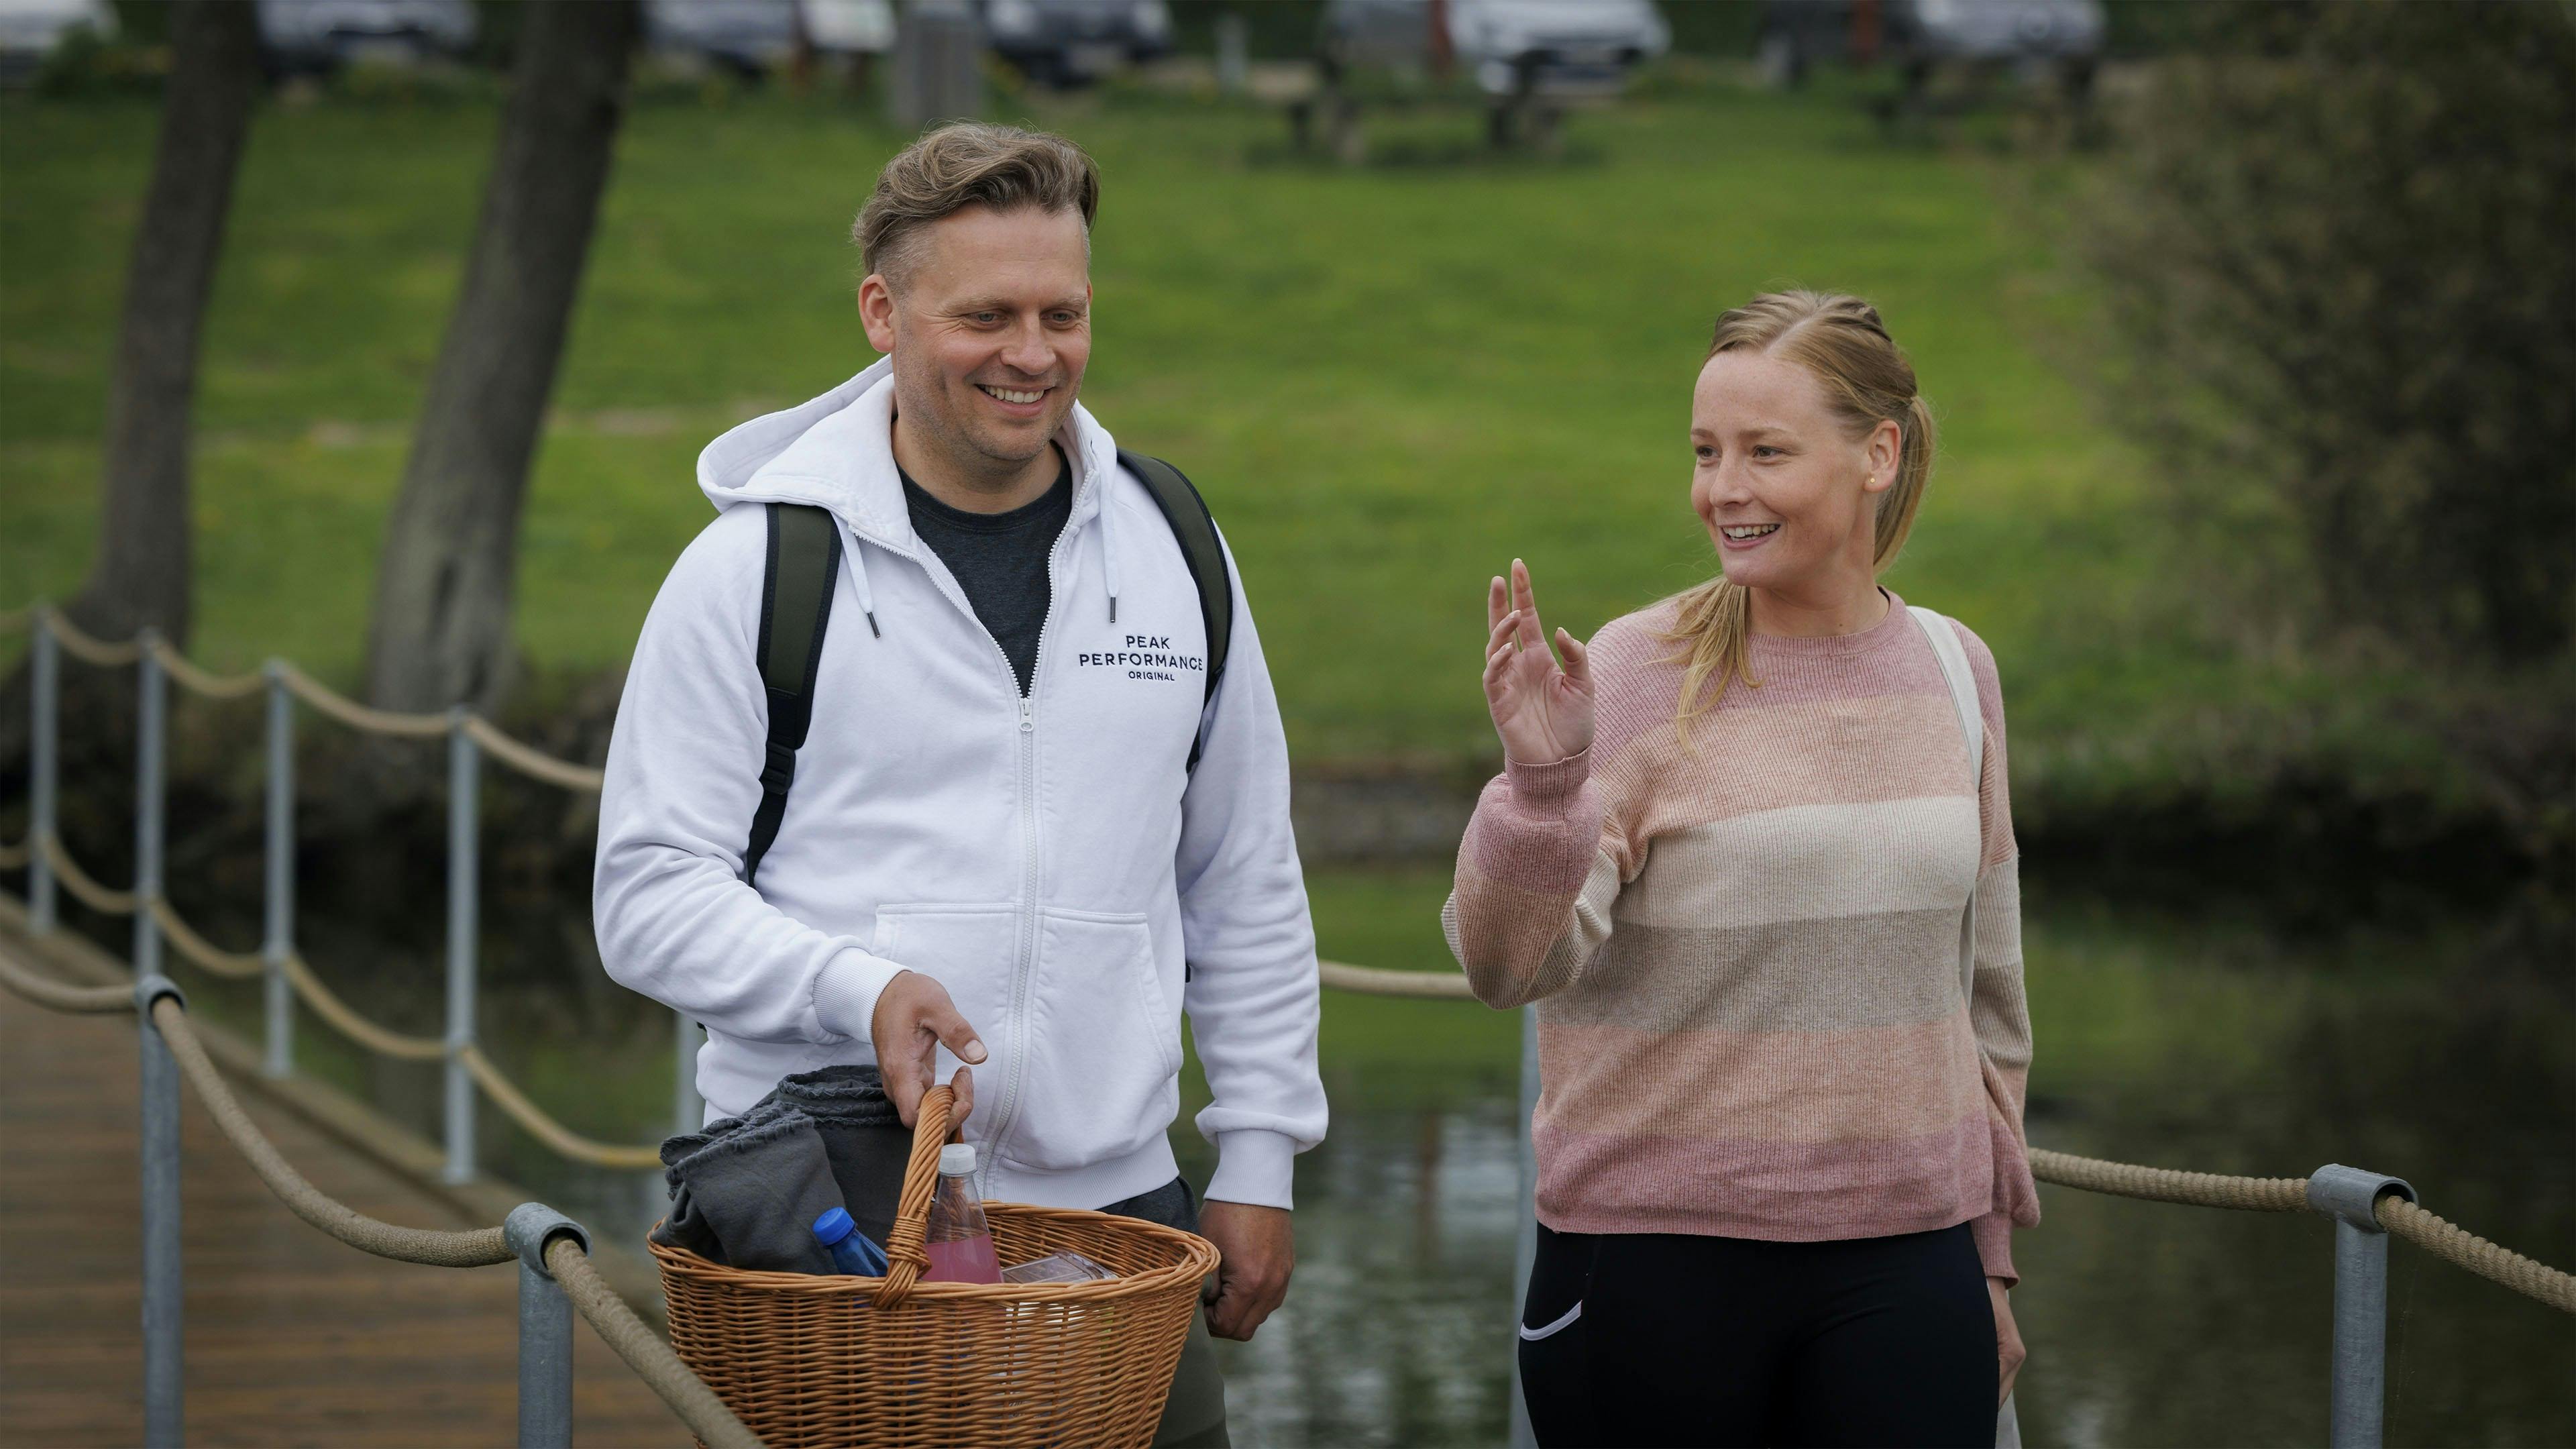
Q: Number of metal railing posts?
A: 9